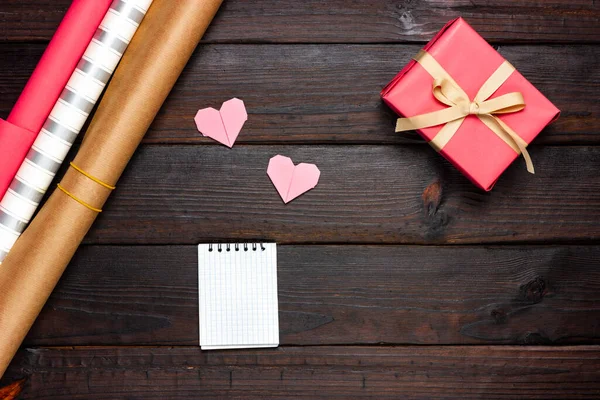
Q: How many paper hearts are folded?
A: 2